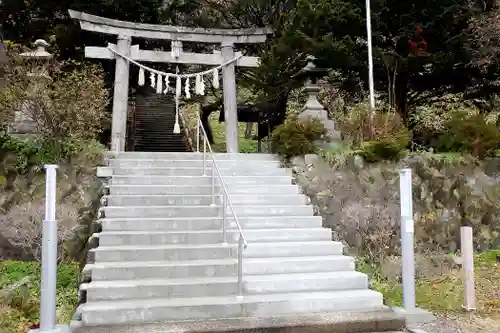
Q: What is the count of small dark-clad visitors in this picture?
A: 0